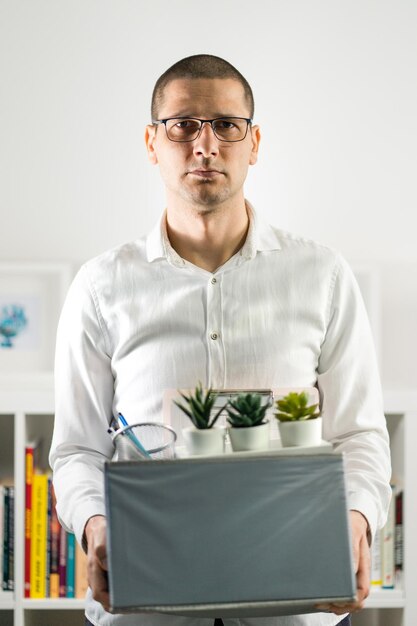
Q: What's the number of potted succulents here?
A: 3